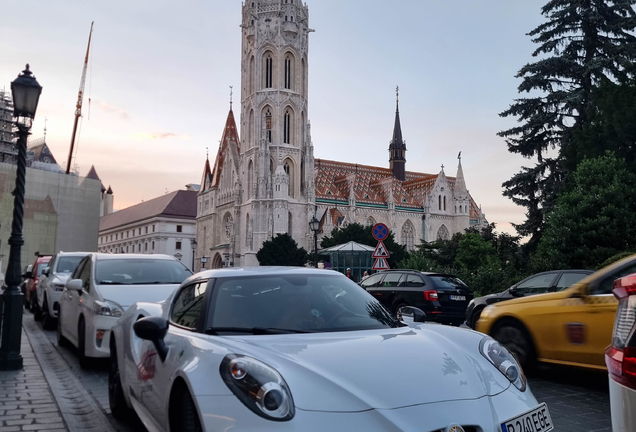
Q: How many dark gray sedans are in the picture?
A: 1